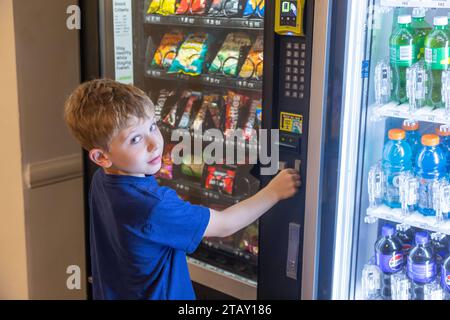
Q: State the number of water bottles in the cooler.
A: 0